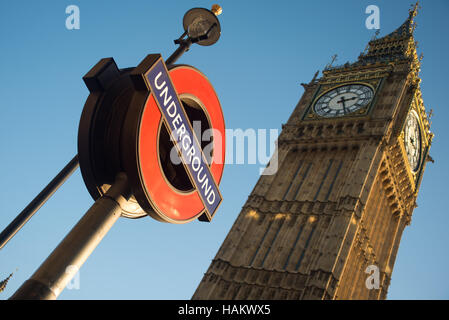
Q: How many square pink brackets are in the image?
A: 0